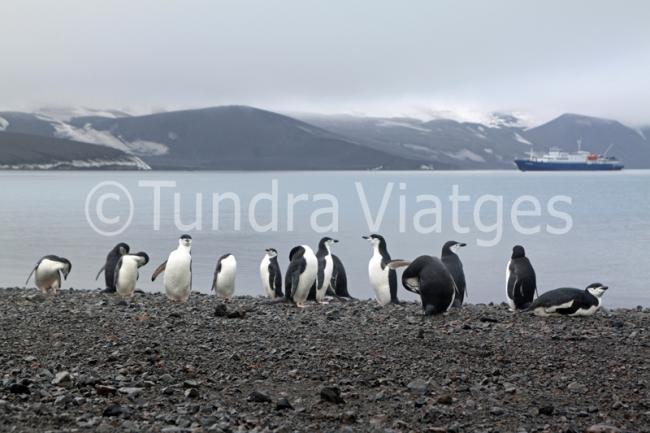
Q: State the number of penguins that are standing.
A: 13